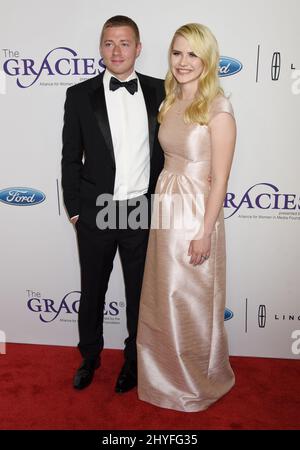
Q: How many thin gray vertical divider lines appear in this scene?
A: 3